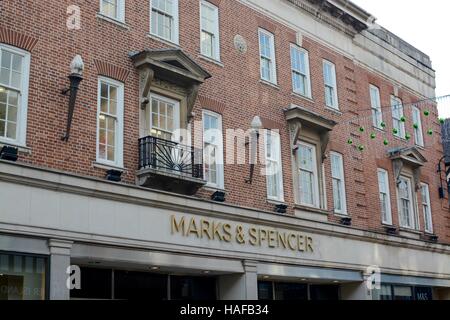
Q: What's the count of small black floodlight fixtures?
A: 7